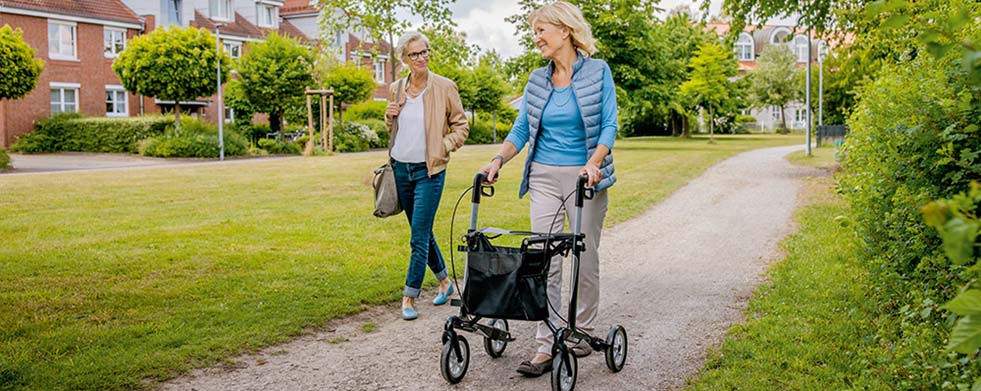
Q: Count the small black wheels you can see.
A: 4